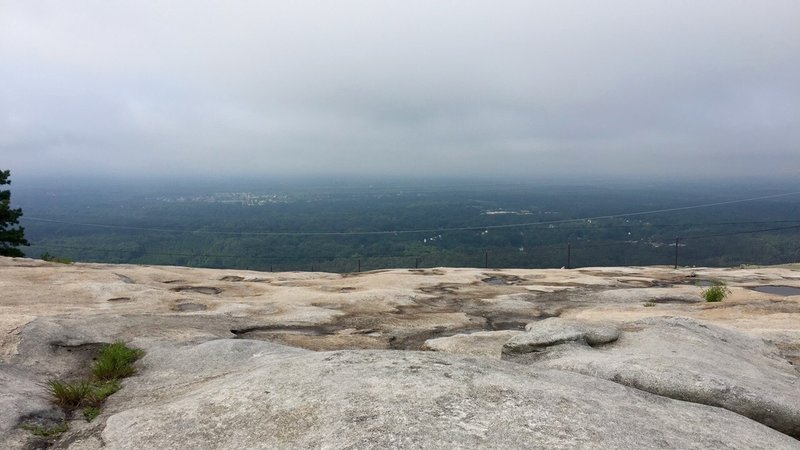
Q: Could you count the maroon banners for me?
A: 0